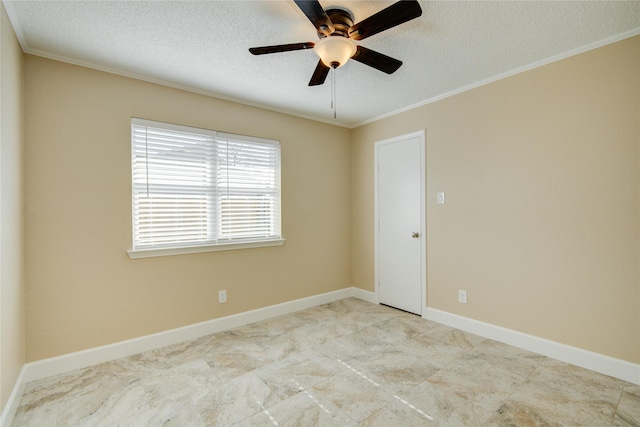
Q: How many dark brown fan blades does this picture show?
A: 5